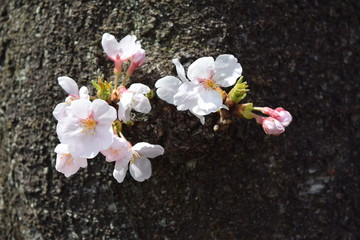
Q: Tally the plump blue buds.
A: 0